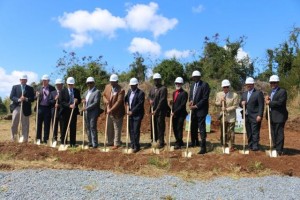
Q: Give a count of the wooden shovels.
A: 13